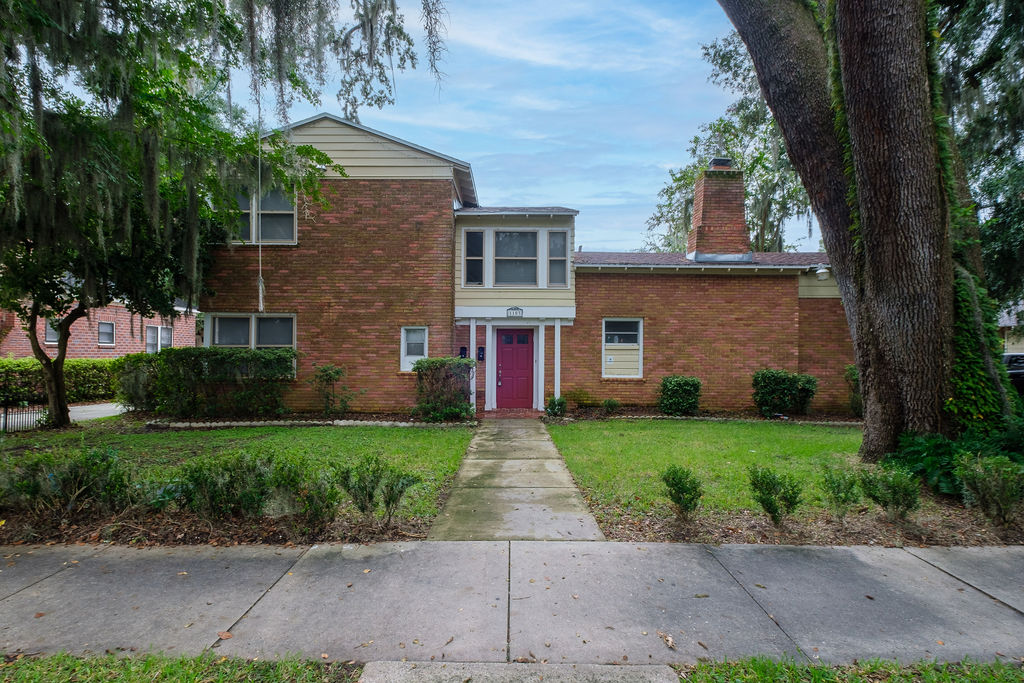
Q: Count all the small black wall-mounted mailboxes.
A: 2